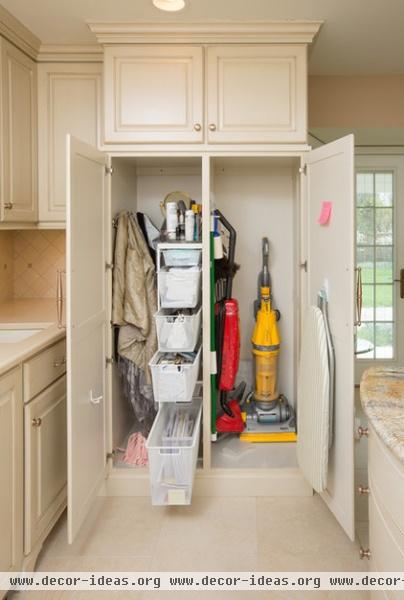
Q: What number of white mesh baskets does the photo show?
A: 5